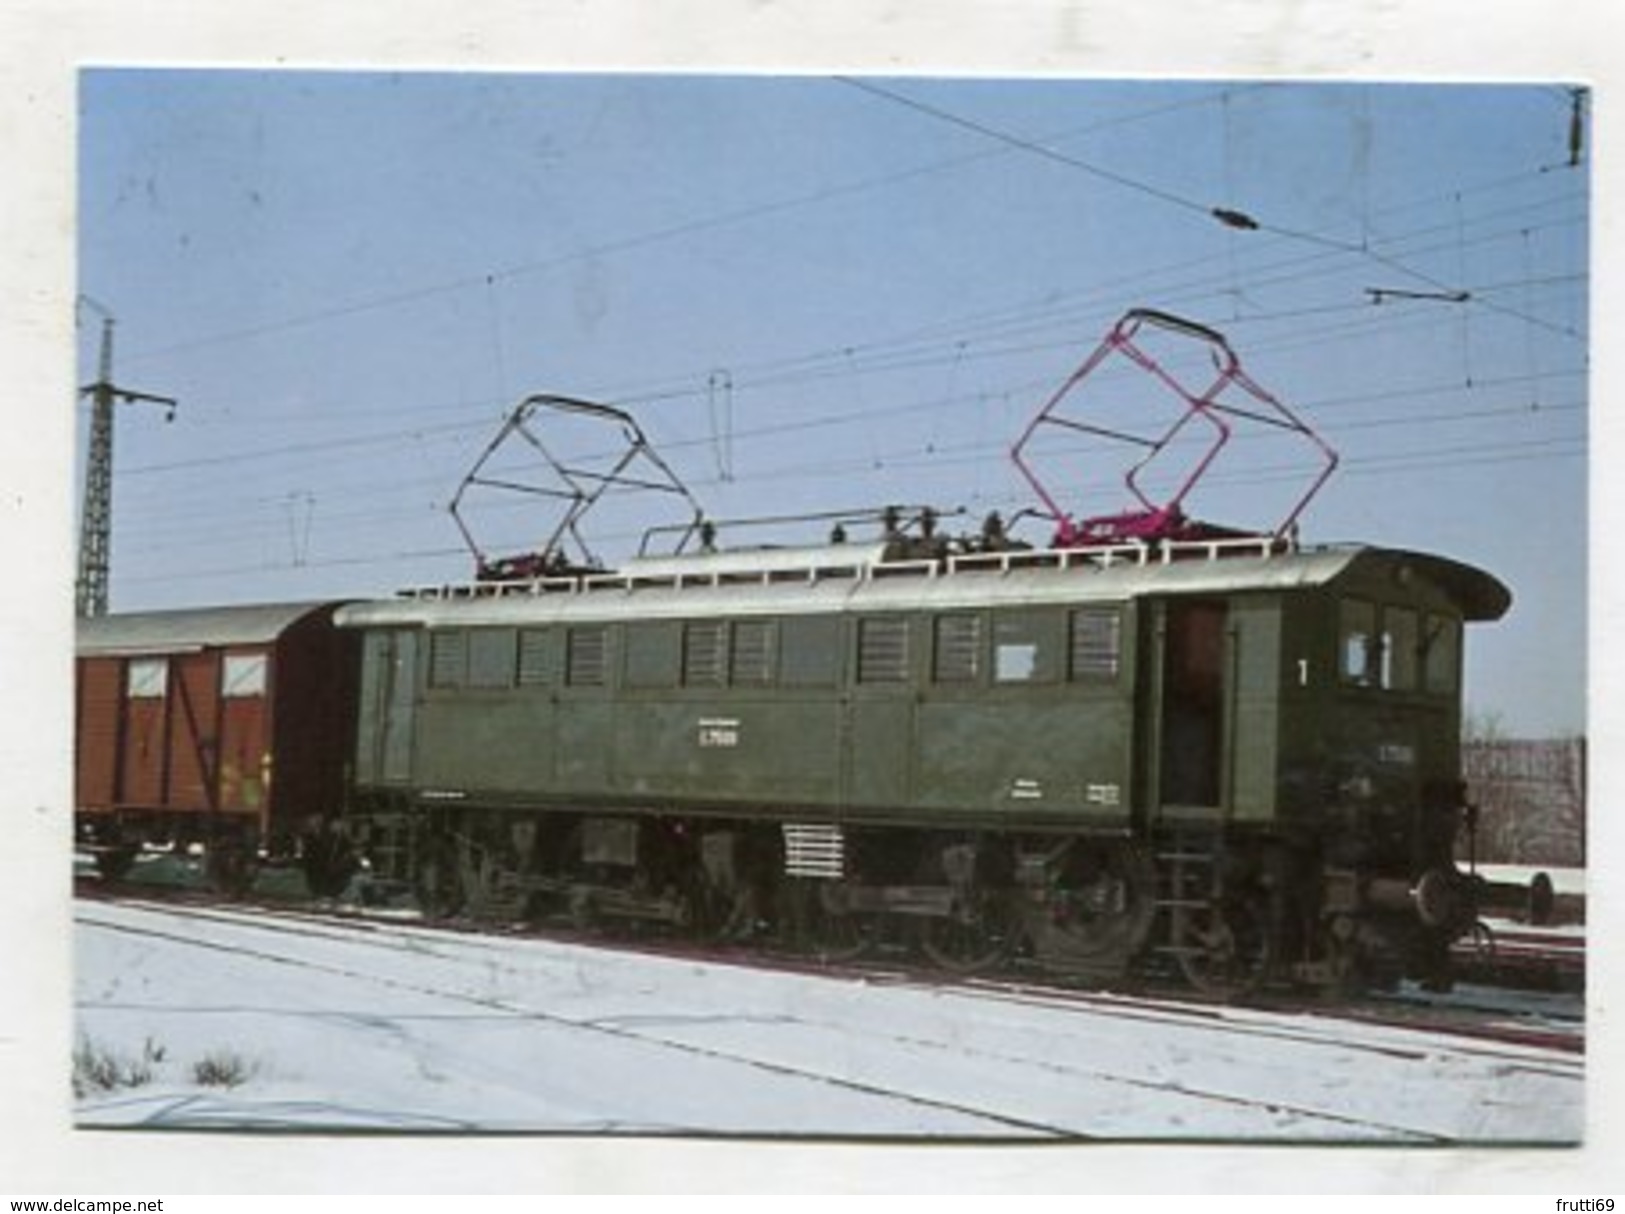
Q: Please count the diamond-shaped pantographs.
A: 2